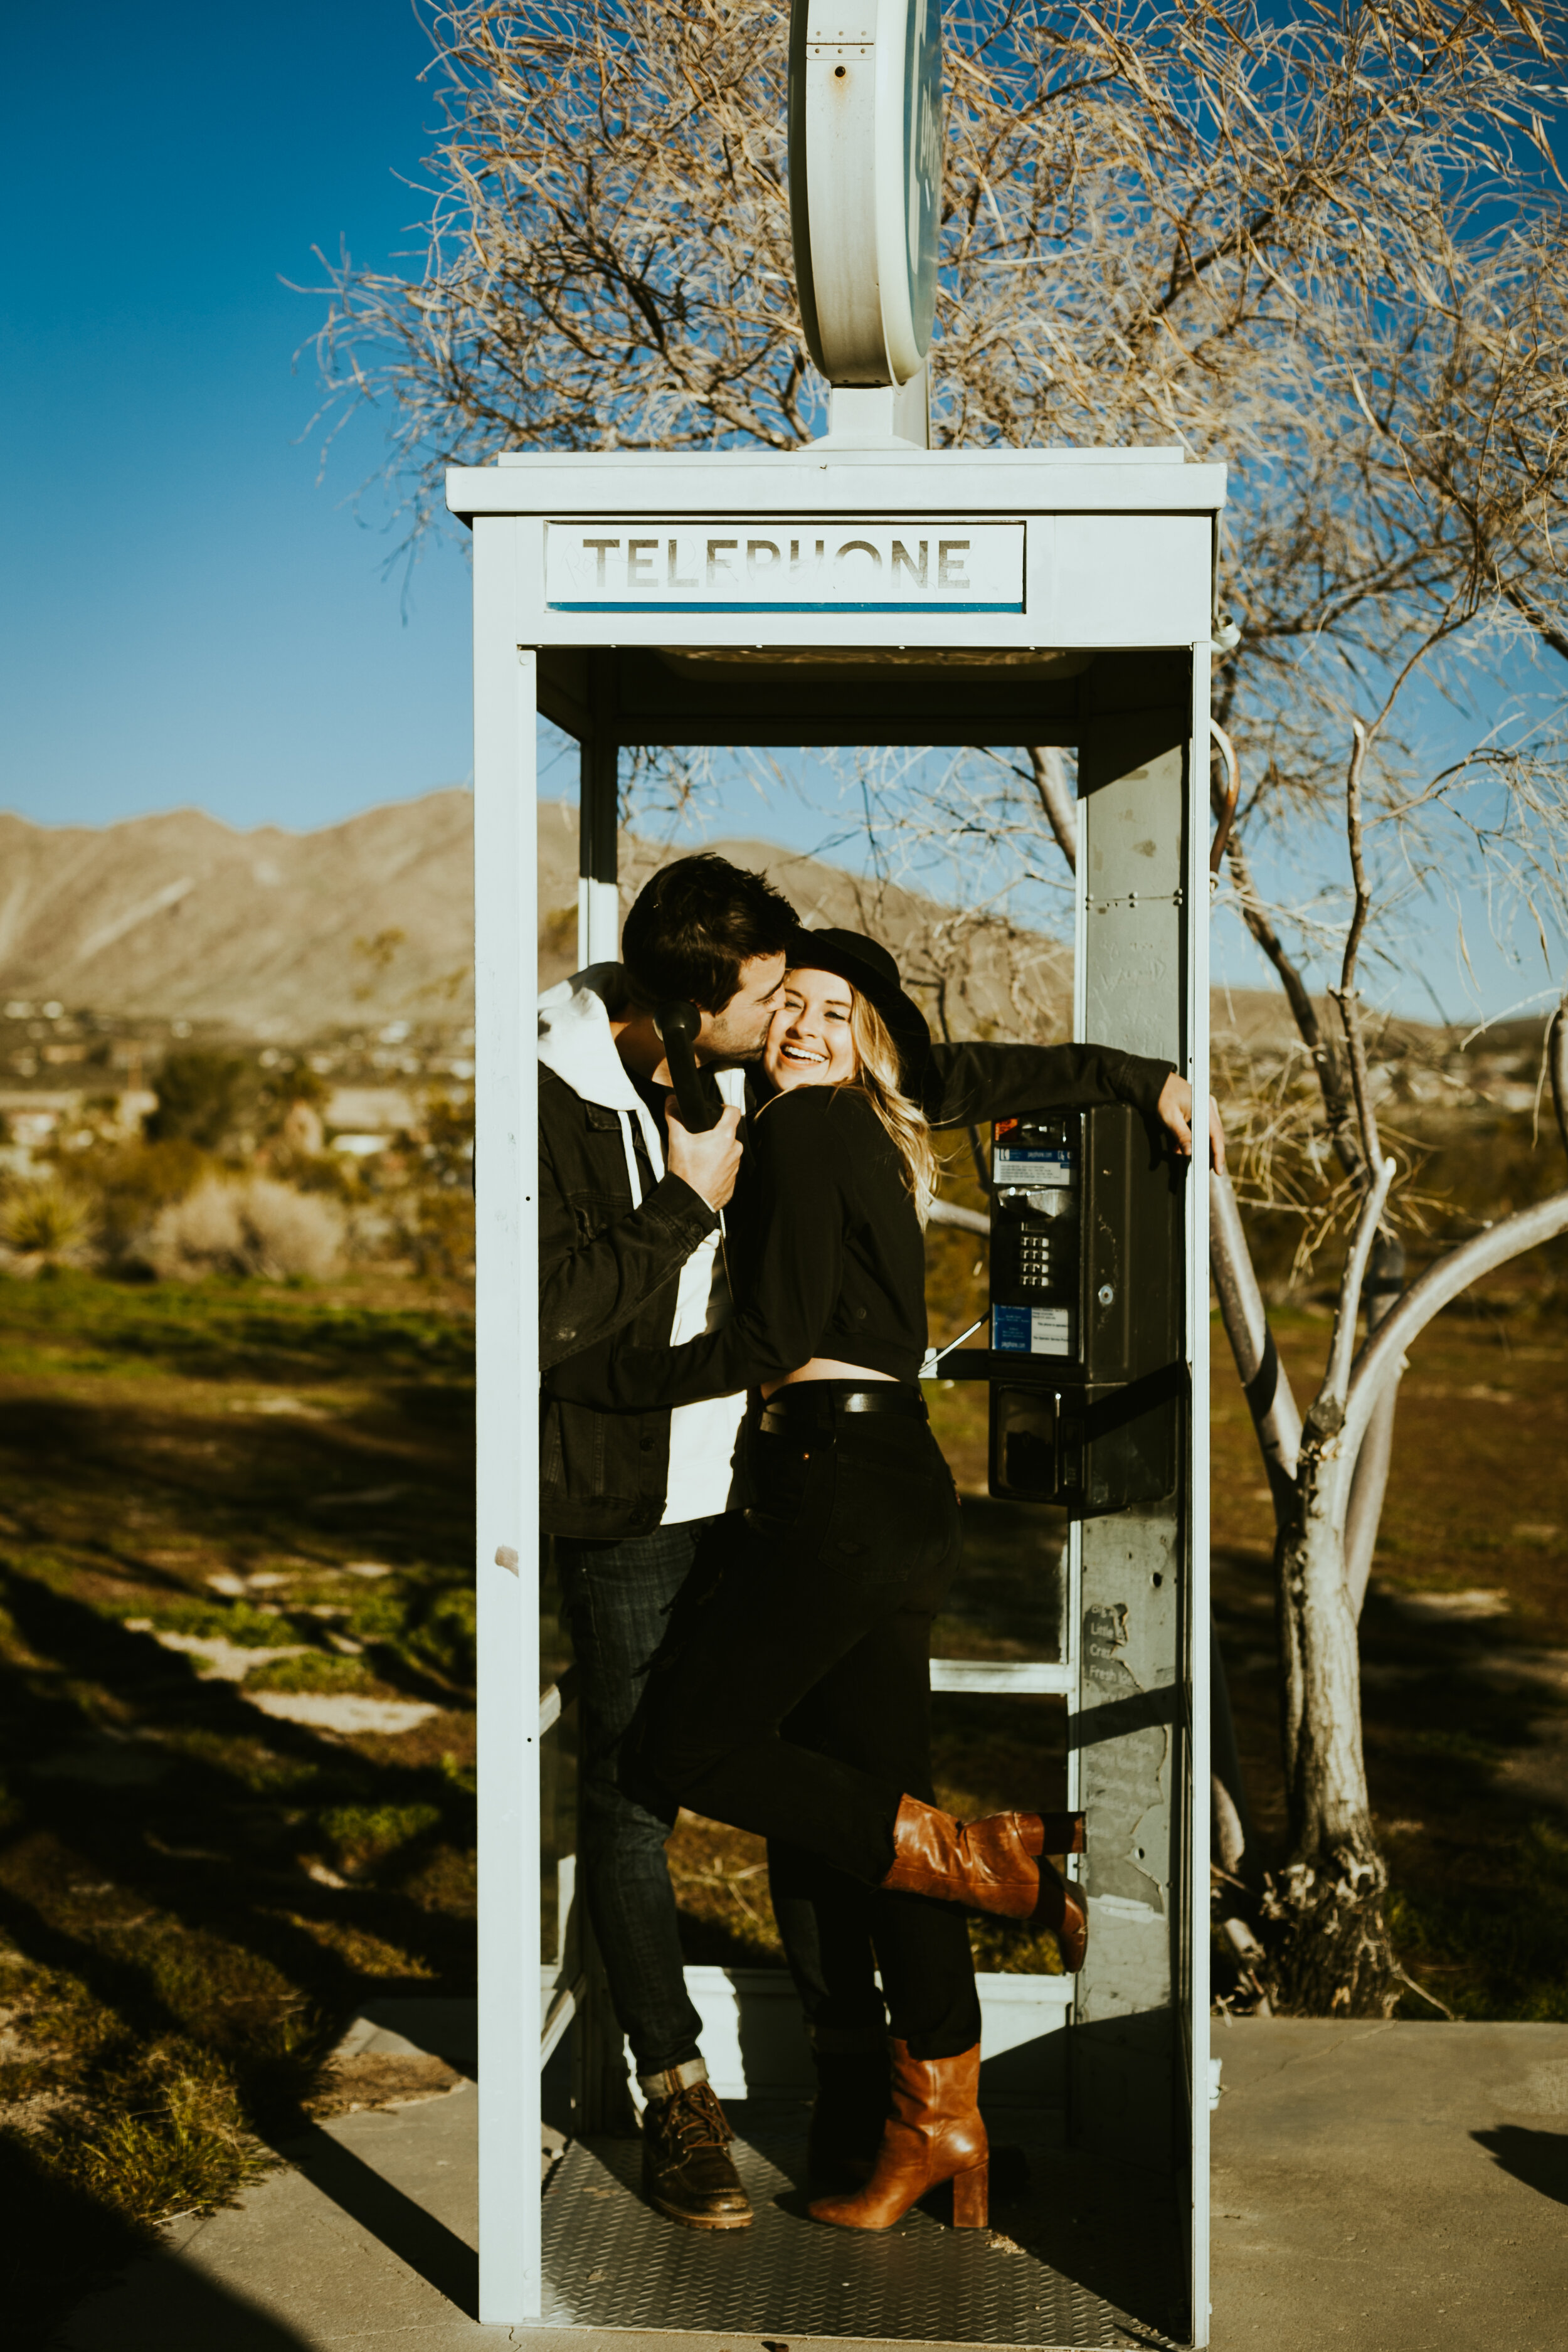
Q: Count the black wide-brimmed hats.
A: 1